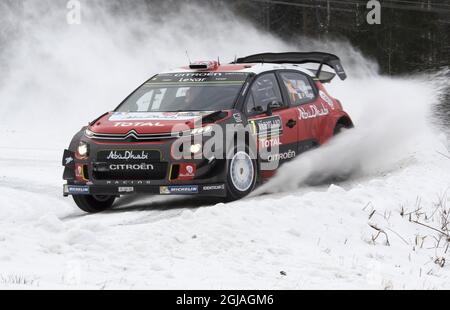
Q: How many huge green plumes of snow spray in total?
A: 0